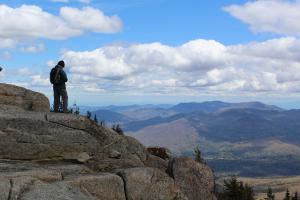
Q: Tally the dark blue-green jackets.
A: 1